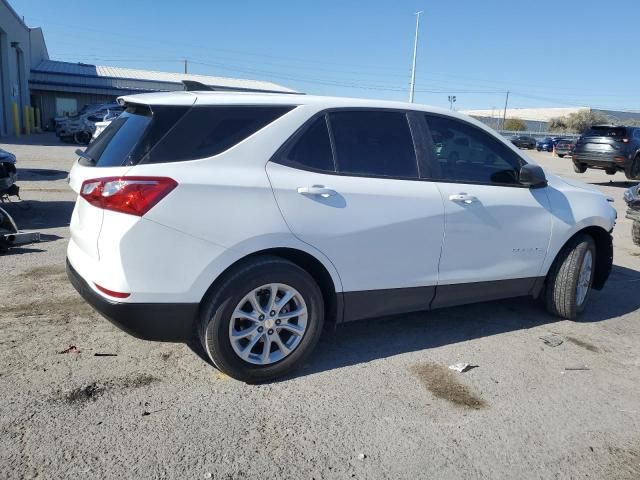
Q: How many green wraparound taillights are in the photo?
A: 0